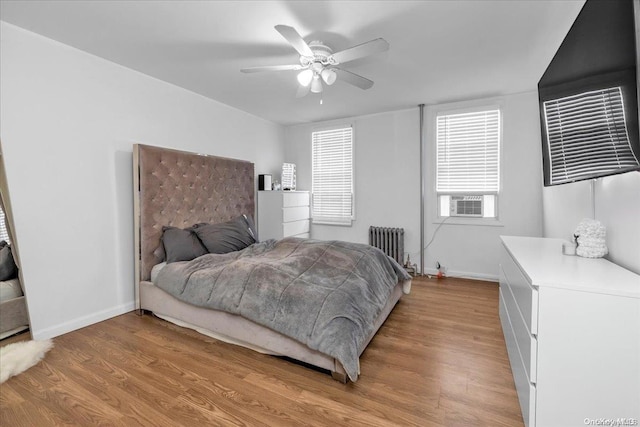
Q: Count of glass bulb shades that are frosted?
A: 3